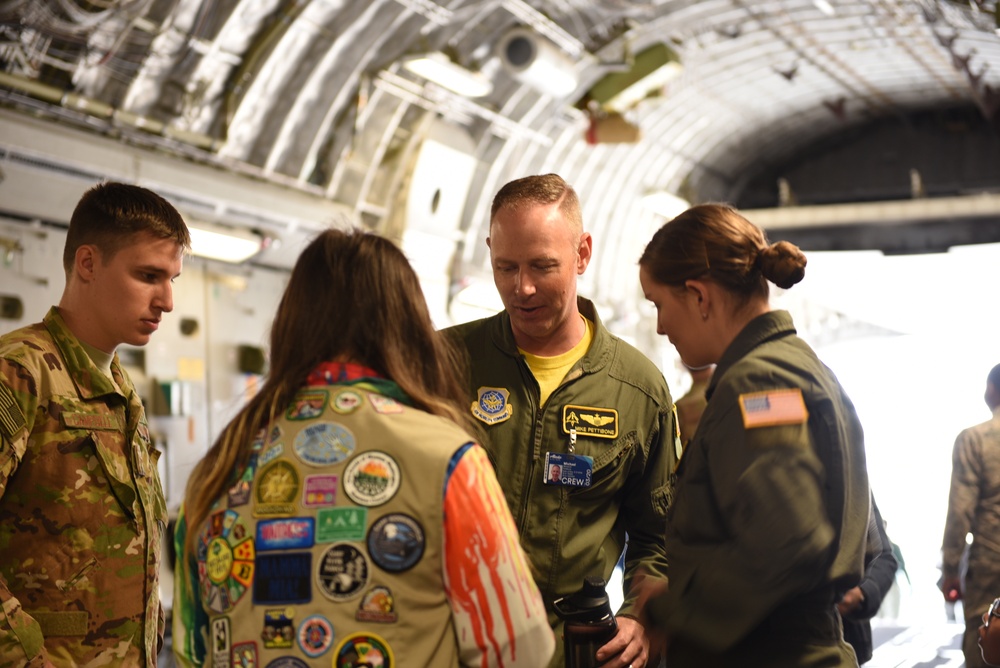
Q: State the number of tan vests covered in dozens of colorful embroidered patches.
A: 1